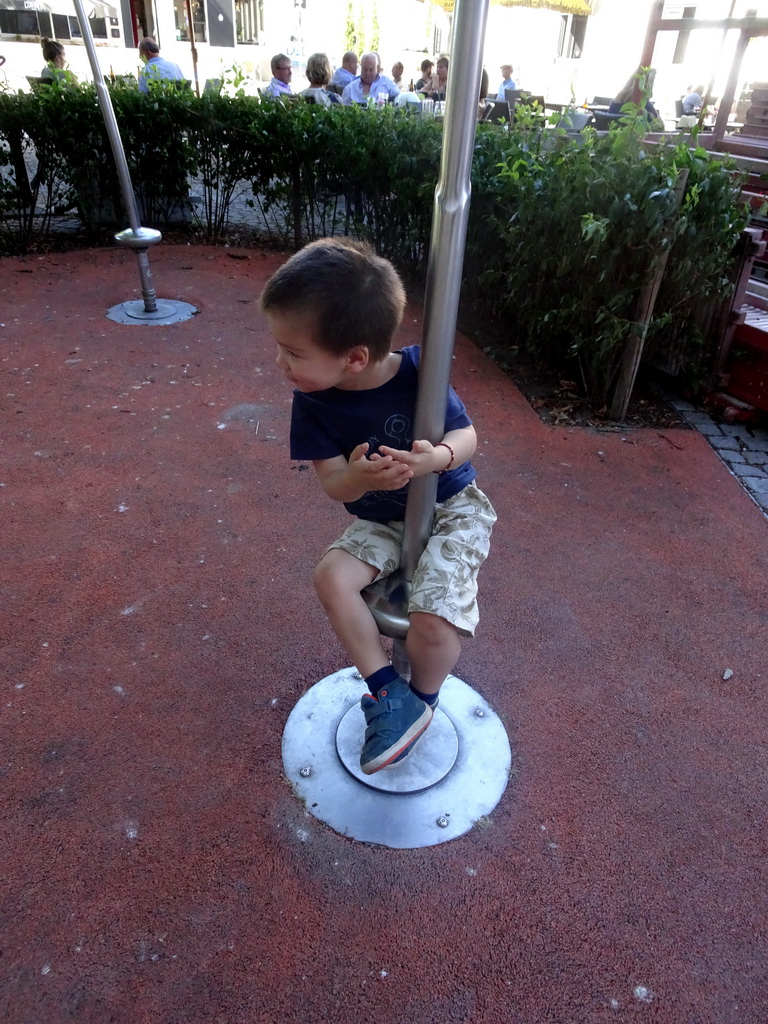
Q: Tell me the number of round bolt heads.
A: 4